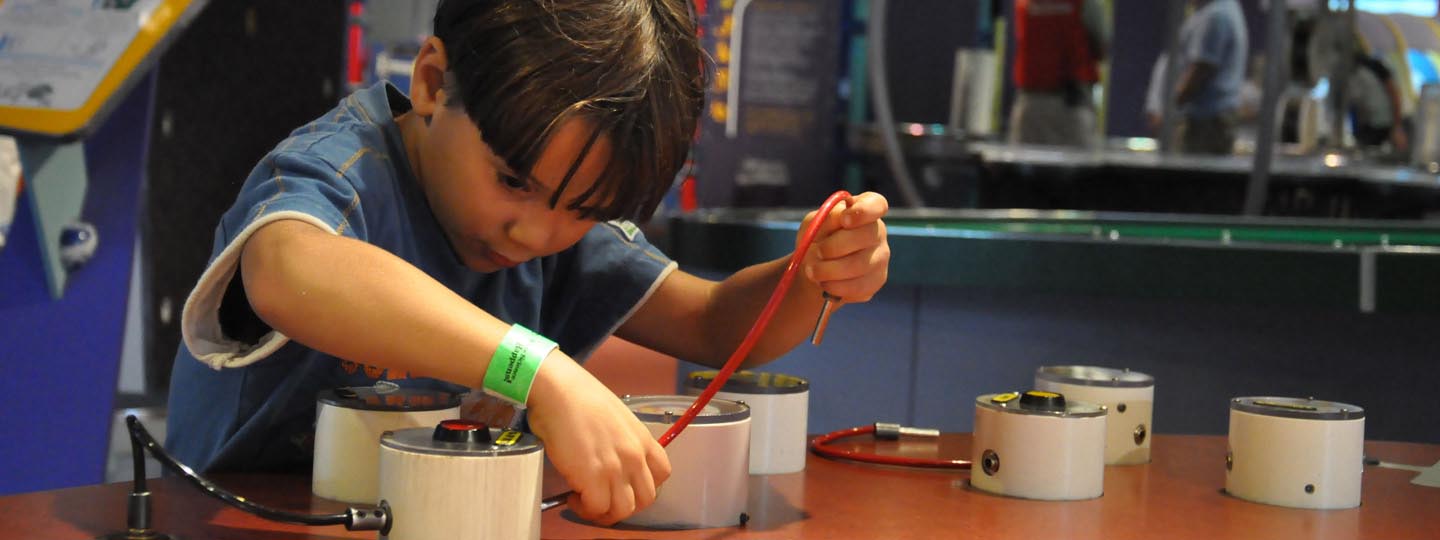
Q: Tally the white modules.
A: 7